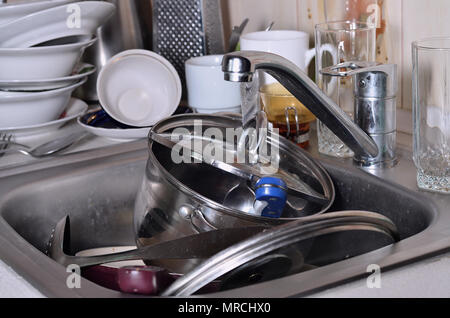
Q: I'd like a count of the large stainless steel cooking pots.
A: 1